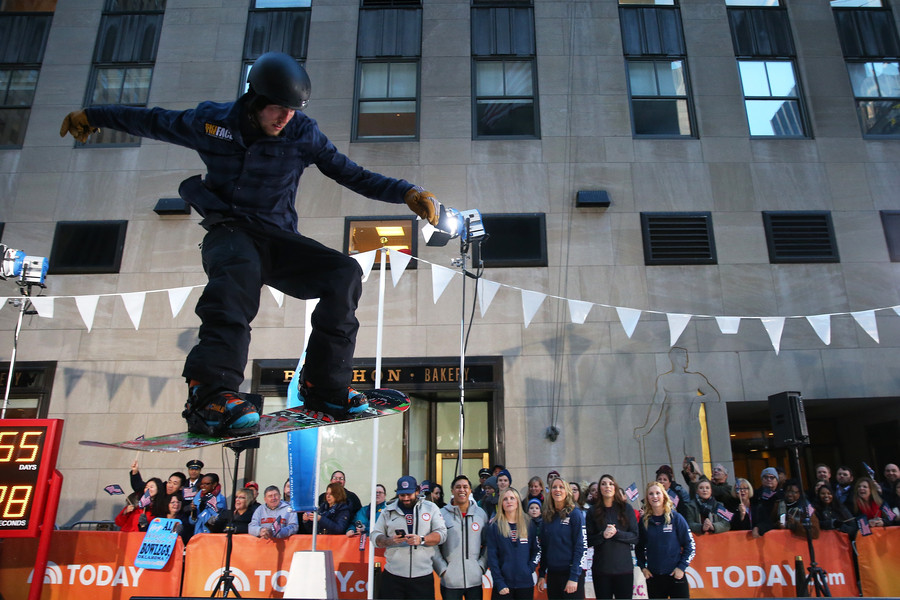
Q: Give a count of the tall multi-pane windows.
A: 8